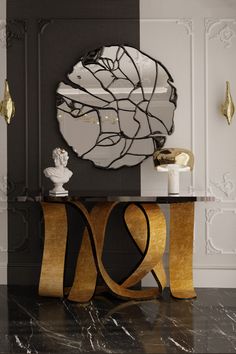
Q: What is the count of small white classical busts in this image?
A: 1